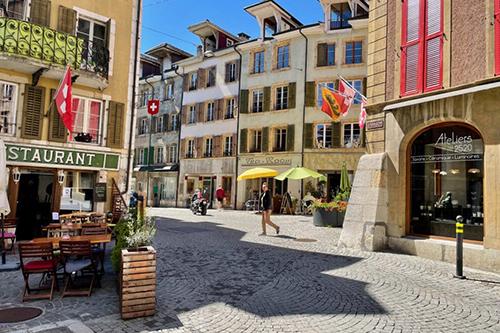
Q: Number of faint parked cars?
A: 0